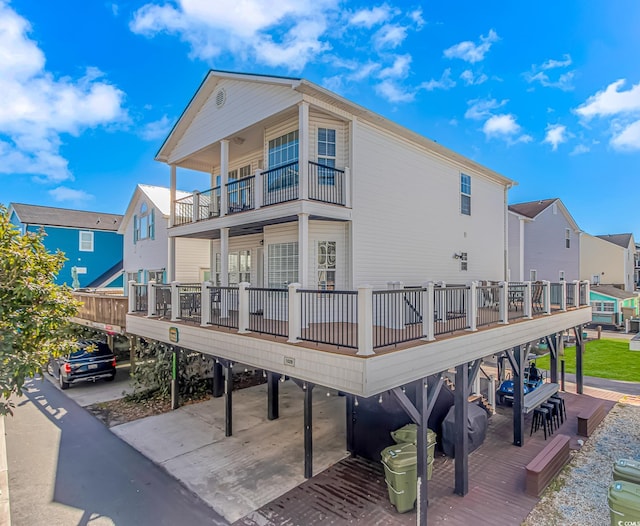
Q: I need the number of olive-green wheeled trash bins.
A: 4